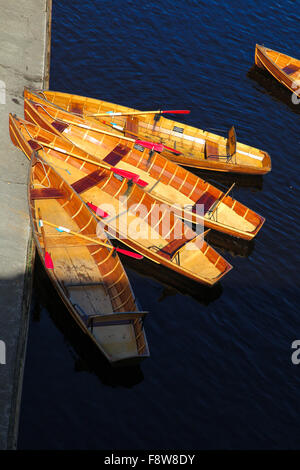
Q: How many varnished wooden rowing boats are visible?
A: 5